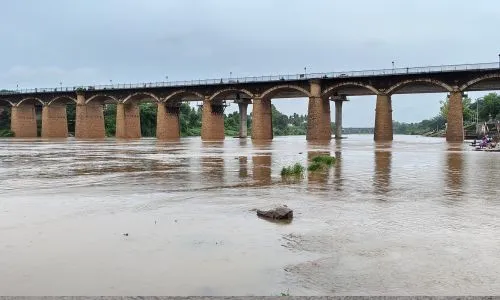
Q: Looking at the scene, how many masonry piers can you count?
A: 10